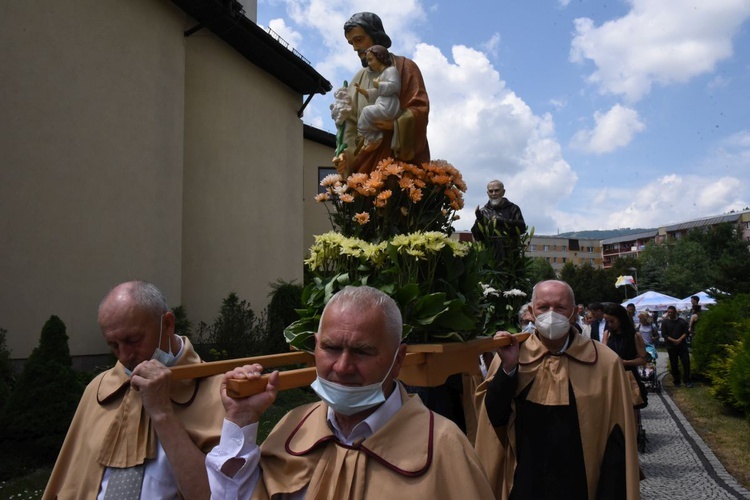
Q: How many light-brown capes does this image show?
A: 3